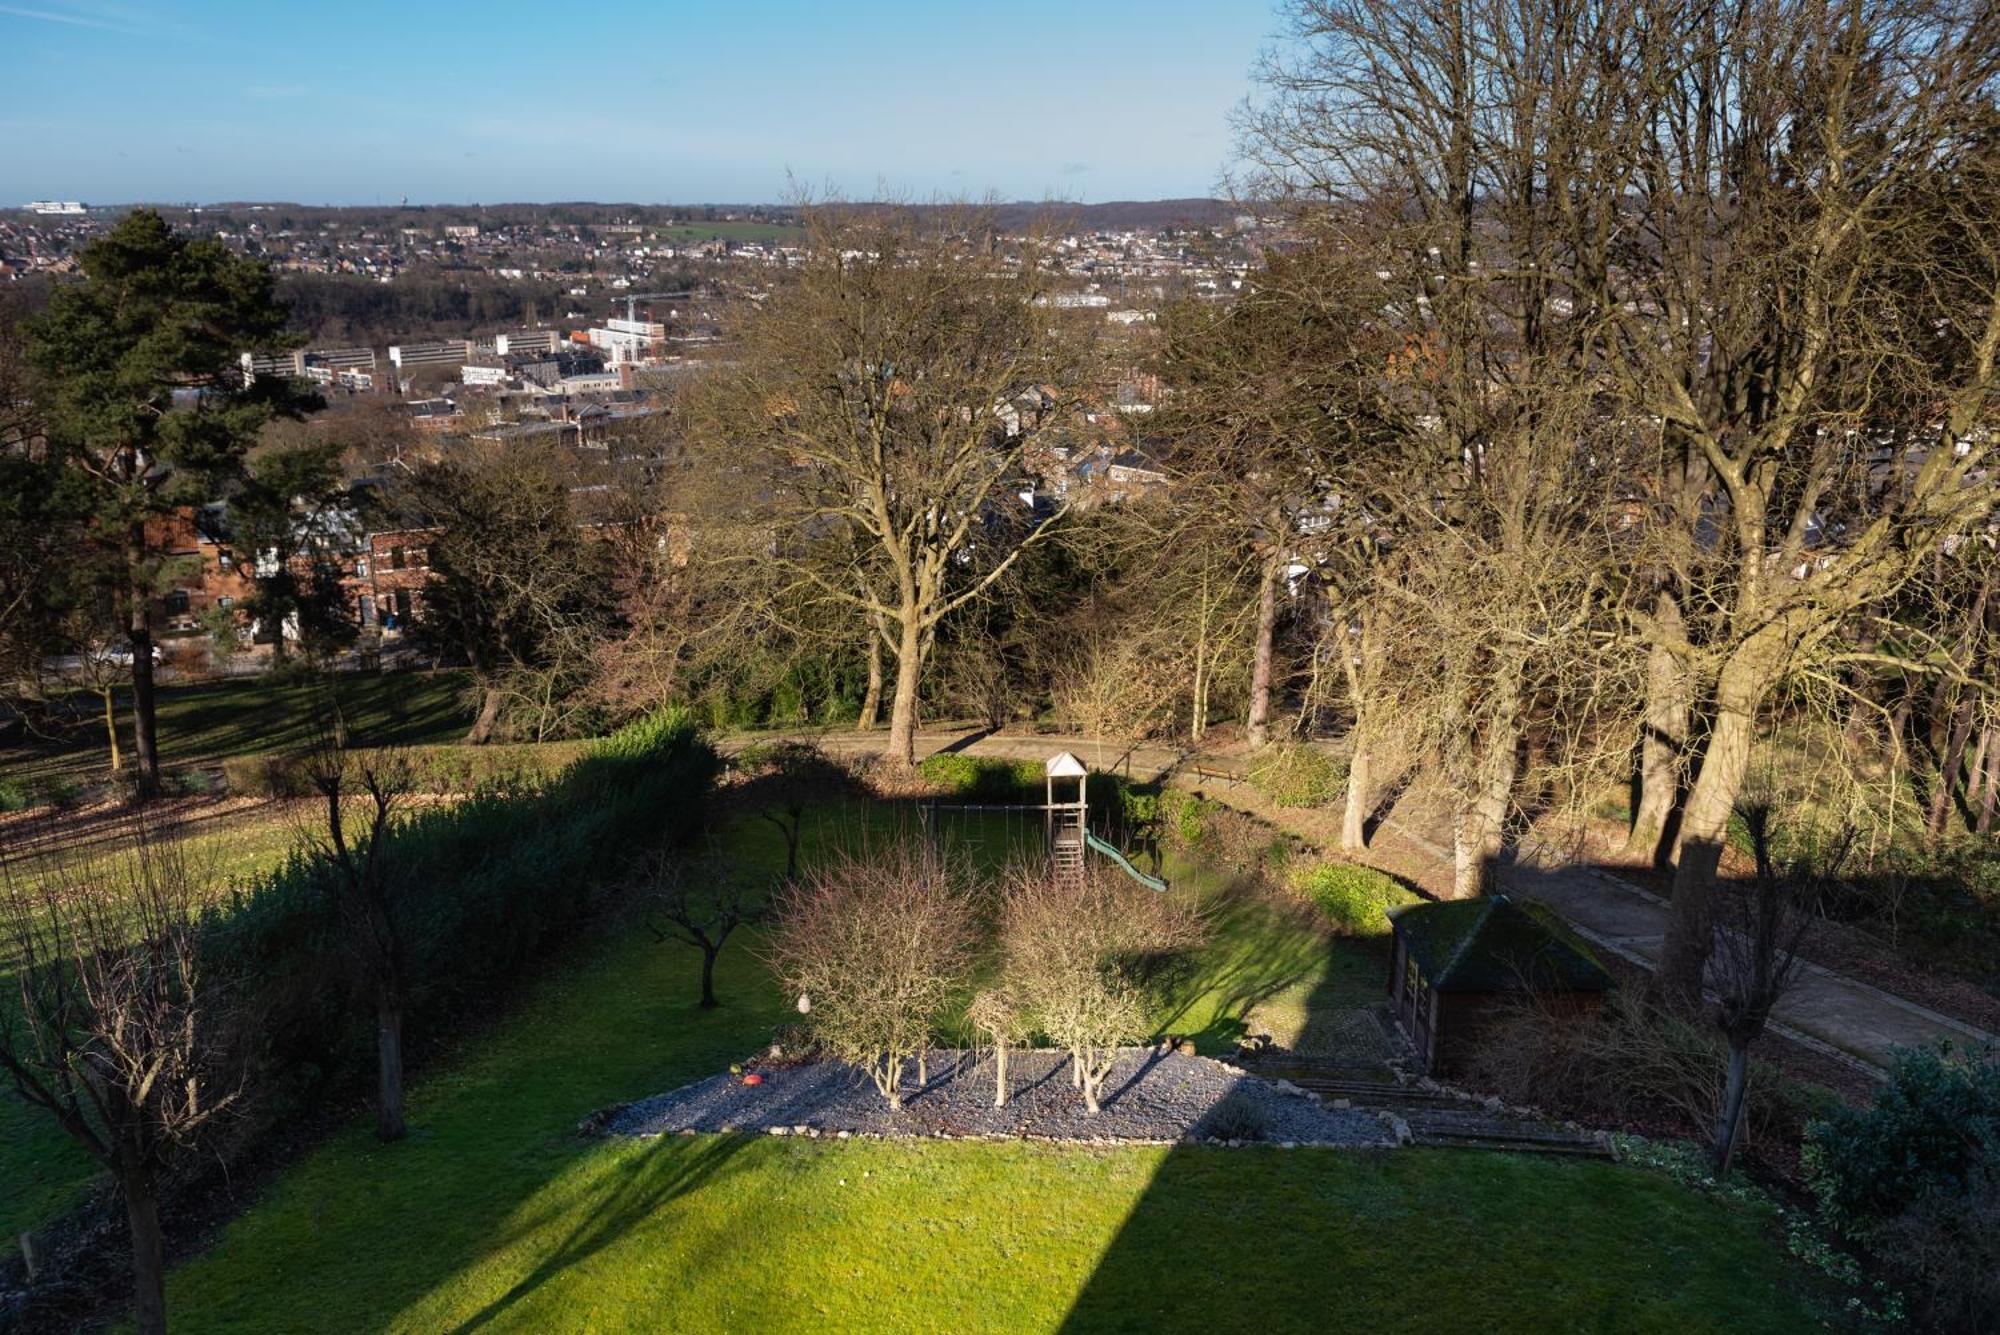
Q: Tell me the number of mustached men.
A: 0